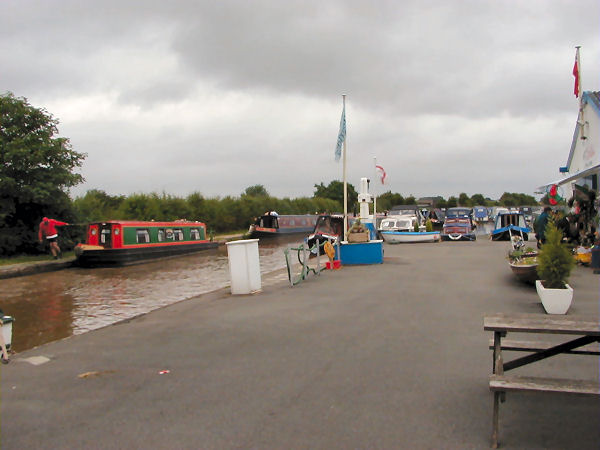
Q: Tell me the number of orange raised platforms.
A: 0